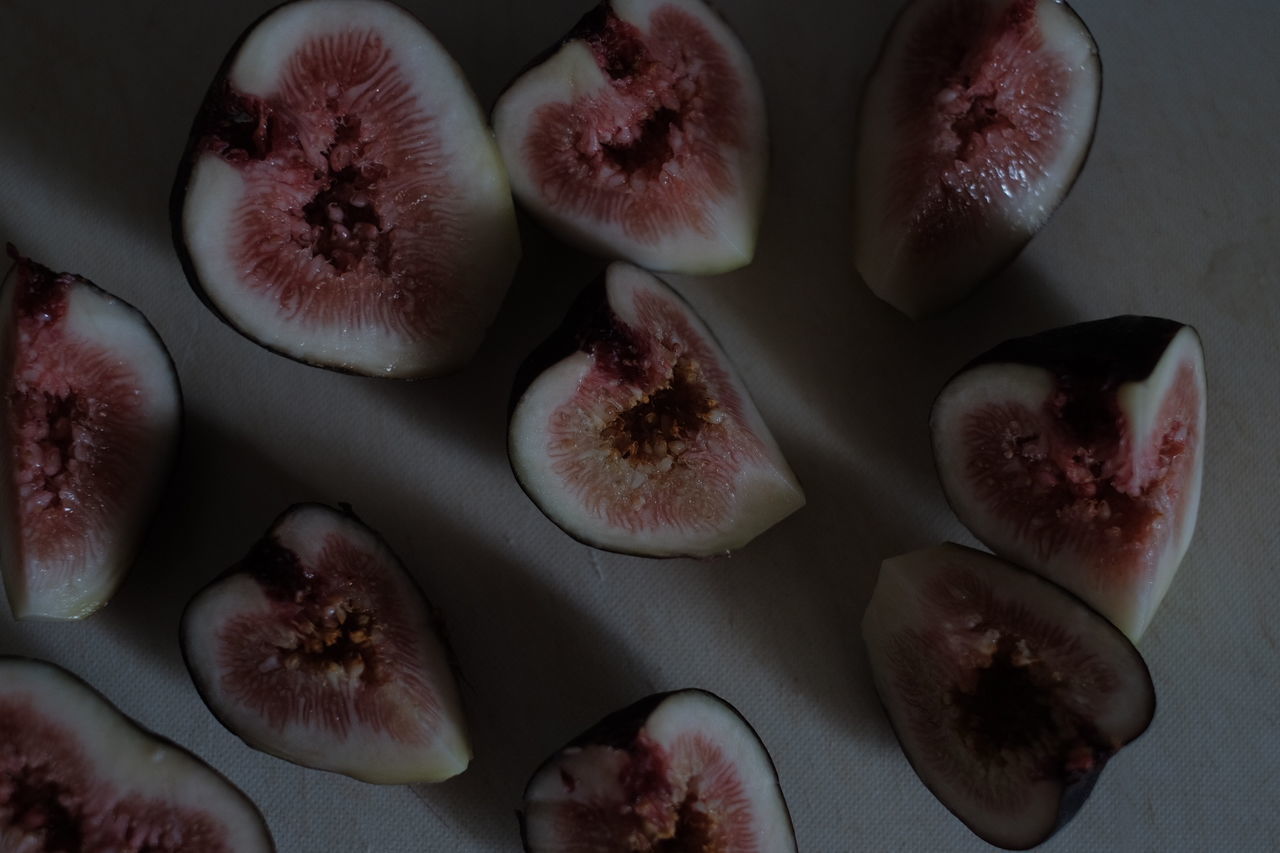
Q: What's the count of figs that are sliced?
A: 10